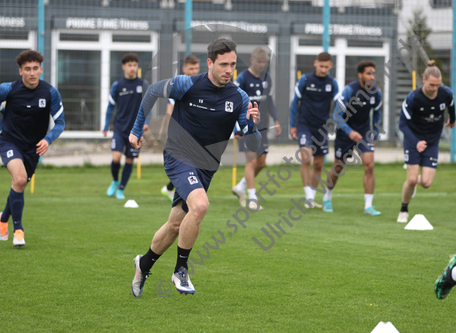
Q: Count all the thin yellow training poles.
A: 5